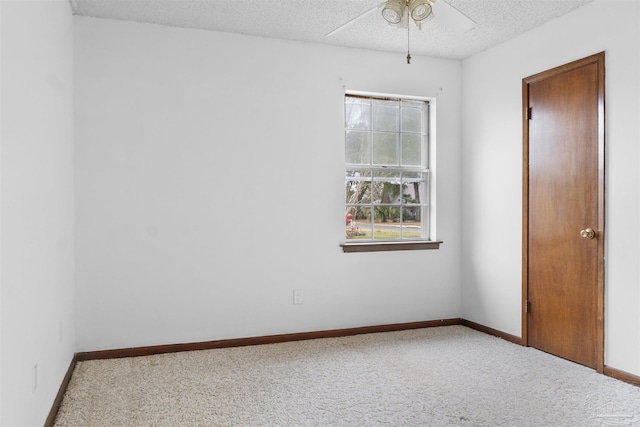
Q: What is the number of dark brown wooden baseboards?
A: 4